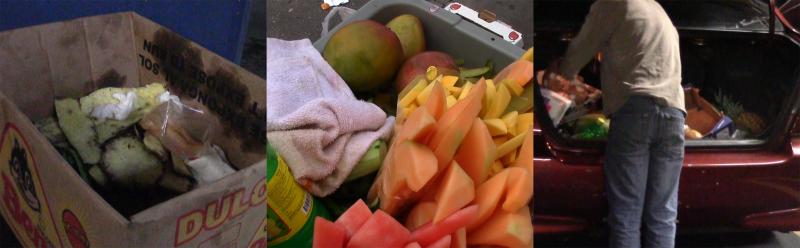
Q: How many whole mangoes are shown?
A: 3